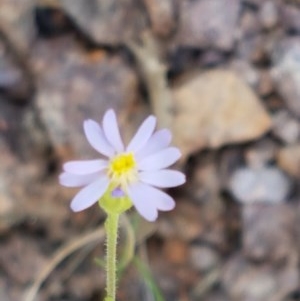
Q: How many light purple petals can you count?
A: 11